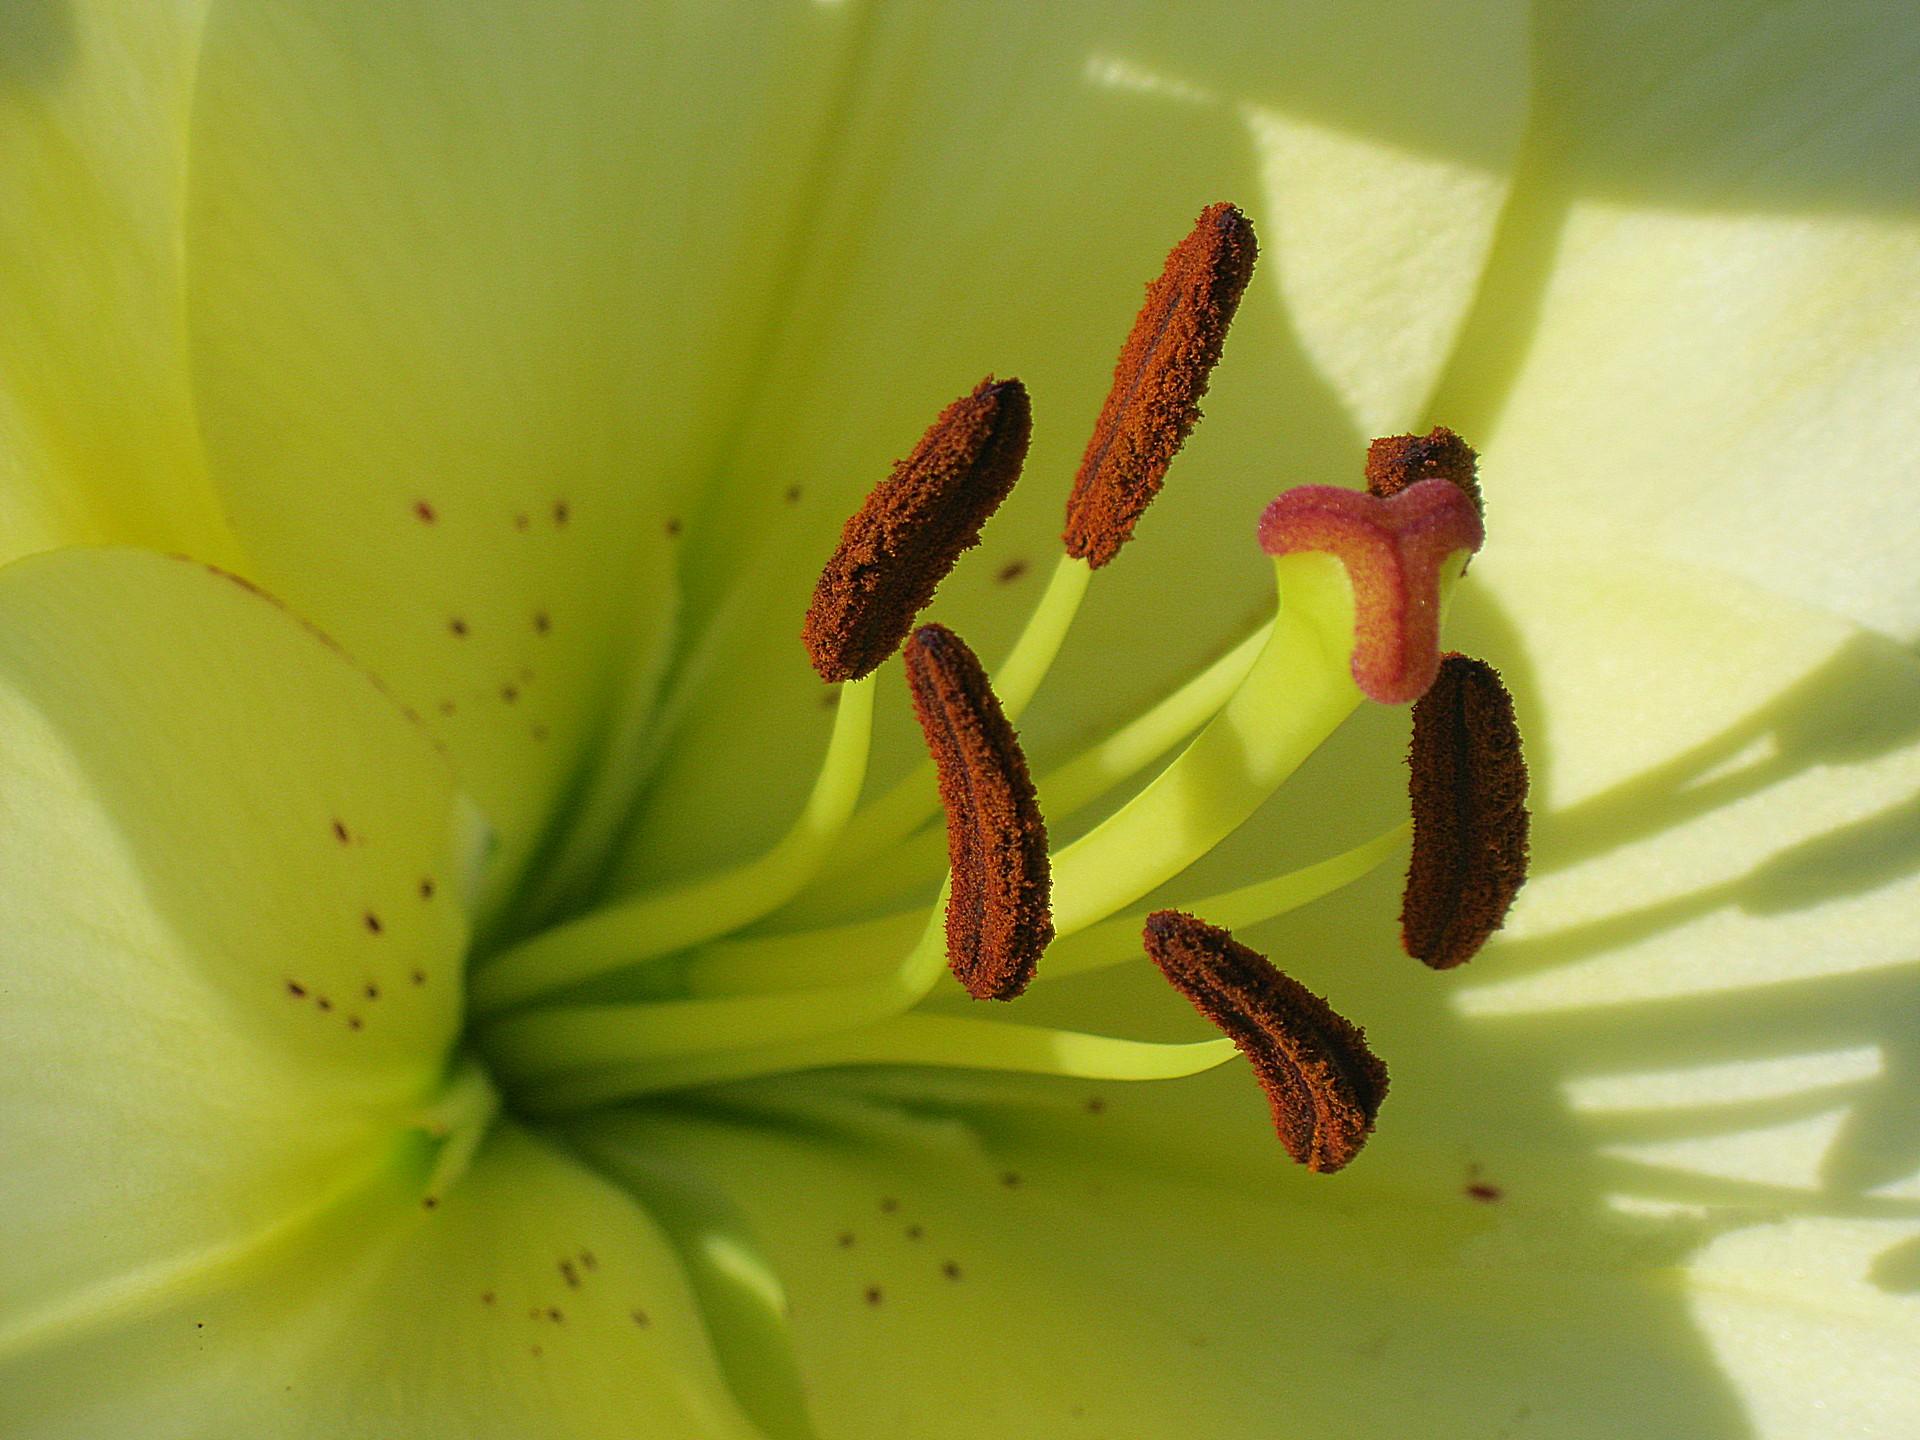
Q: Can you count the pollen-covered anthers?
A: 6